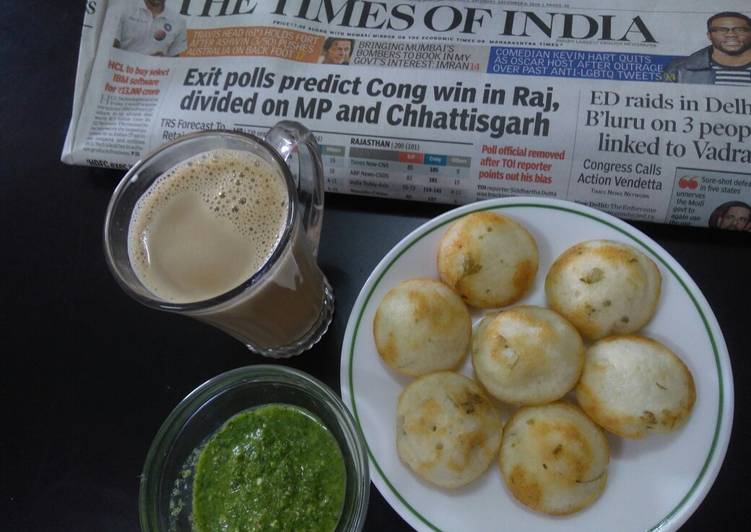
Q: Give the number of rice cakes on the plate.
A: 7